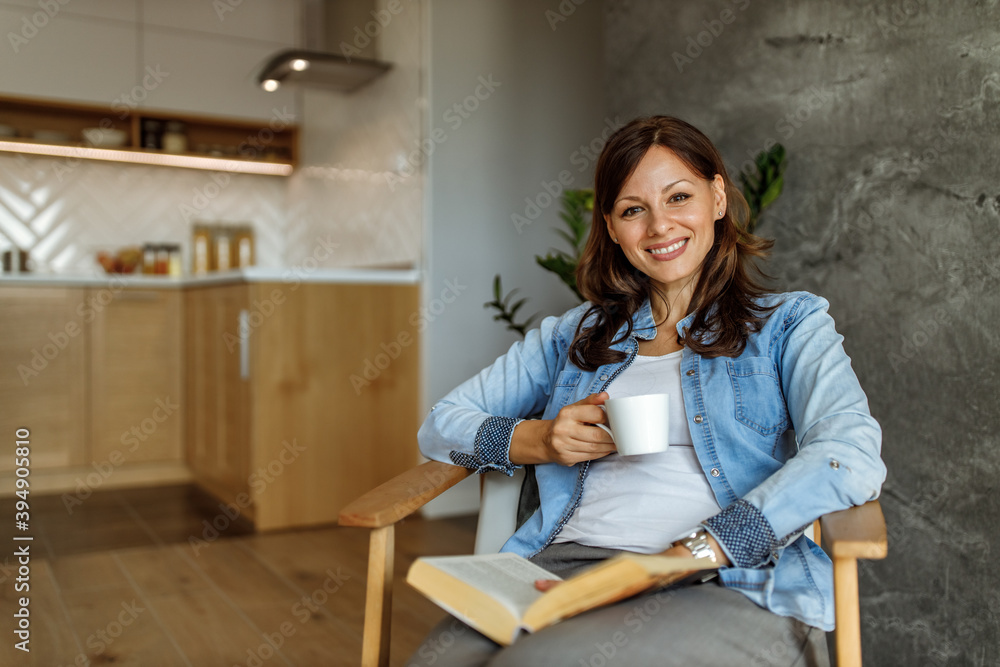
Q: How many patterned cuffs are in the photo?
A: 2